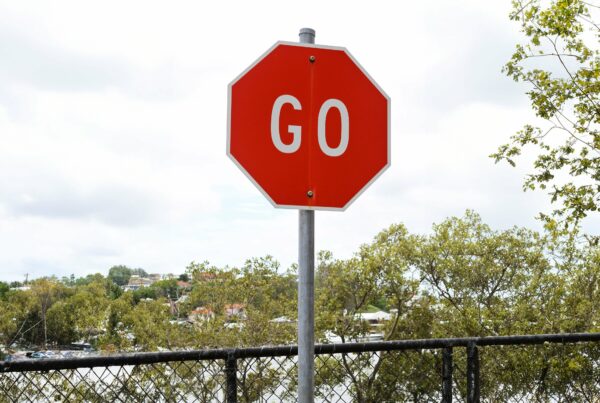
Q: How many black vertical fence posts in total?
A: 3